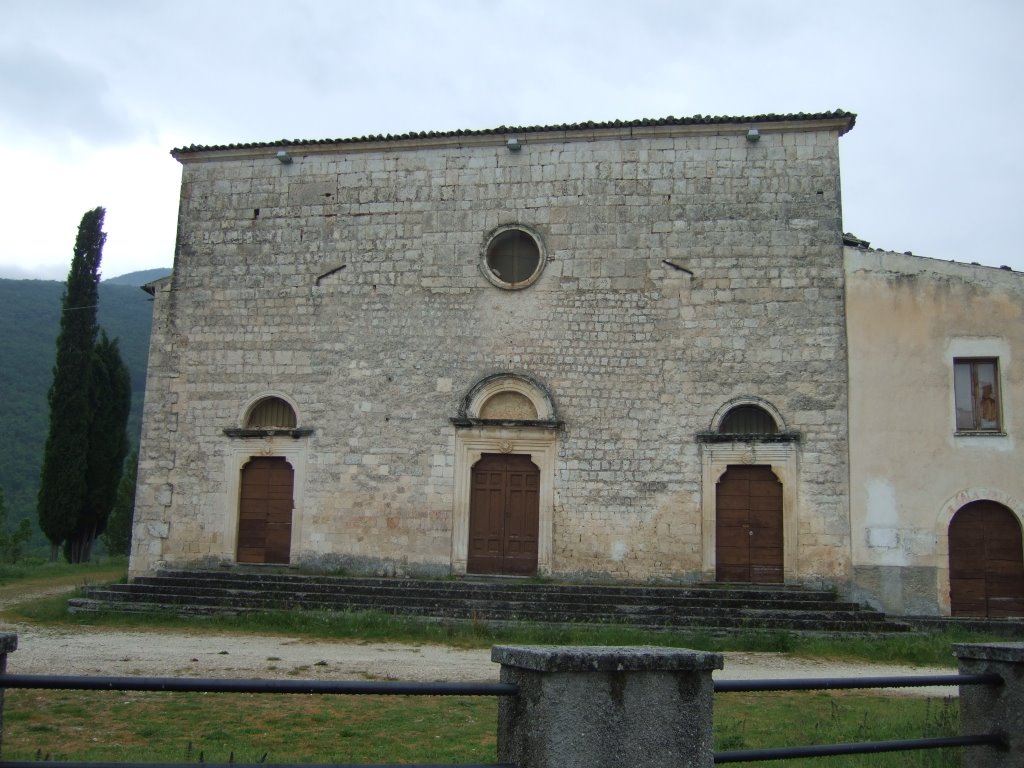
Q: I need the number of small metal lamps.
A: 3